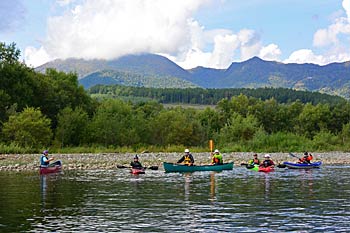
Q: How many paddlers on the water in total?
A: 7